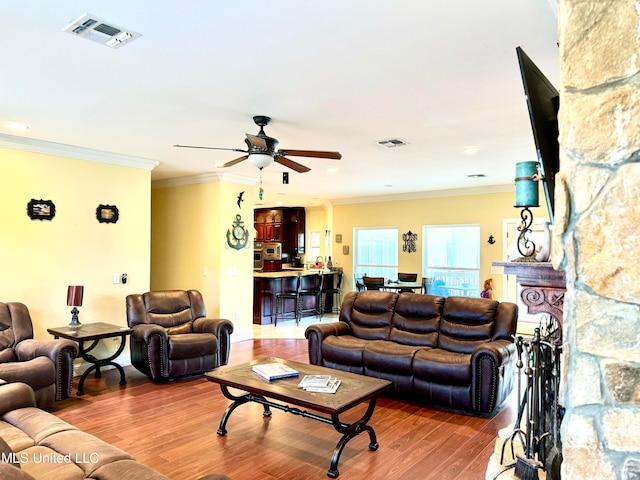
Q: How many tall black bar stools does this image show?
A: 3